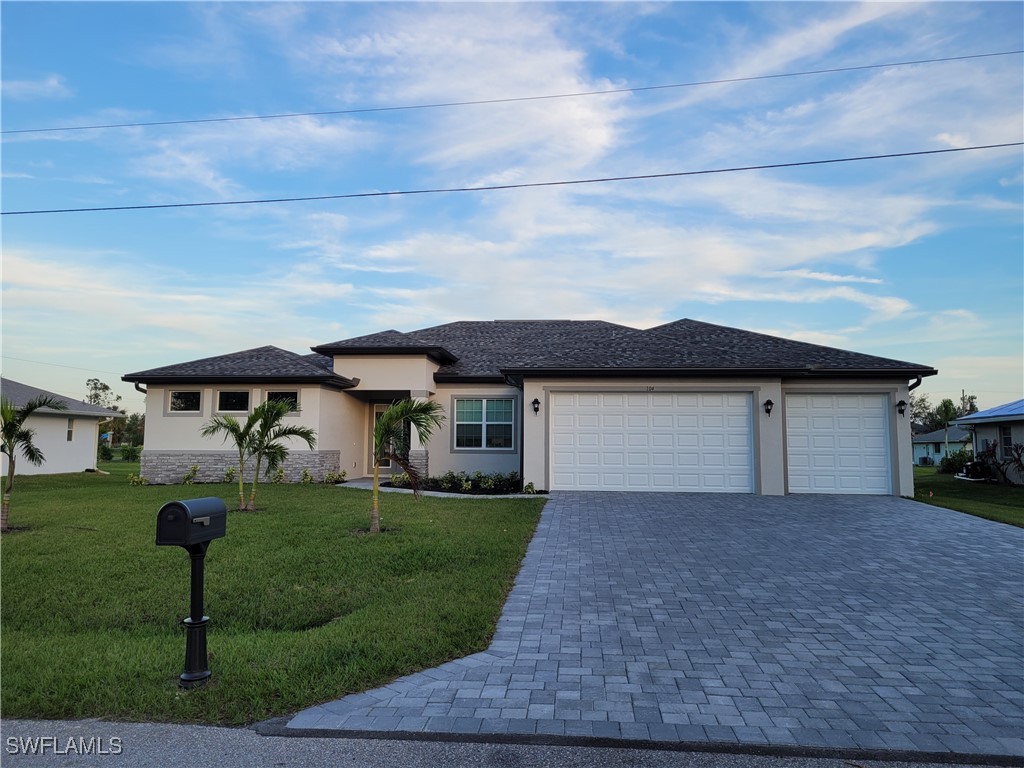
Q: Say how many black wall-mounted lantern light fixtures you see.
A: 3